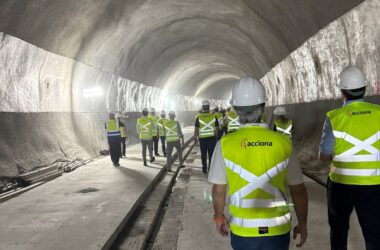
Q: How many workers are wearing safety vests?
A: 12